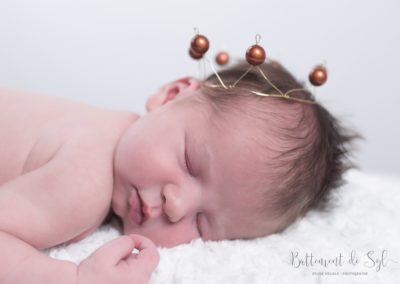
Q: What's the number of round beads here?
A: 5